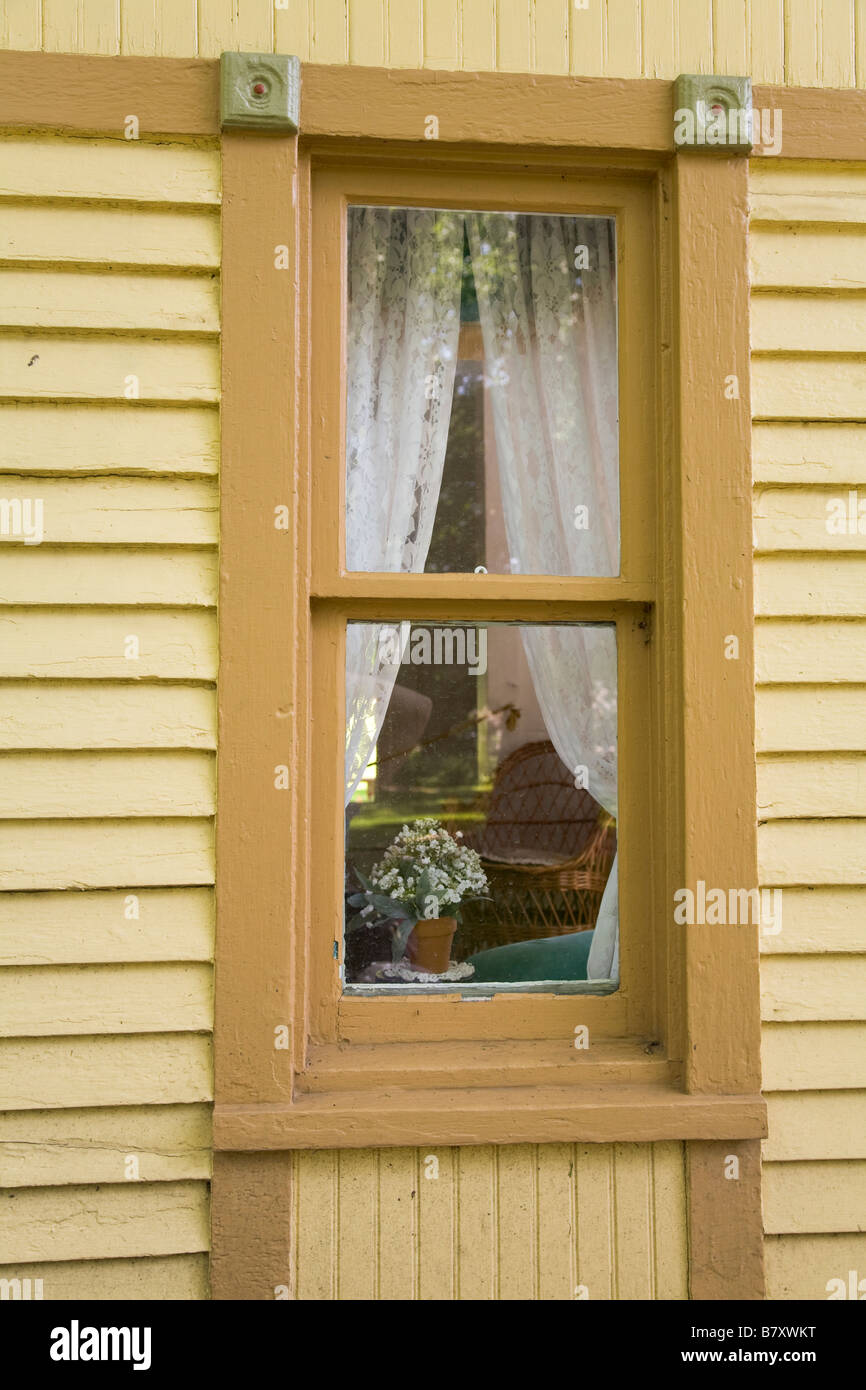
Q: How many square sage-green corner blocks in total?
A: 2